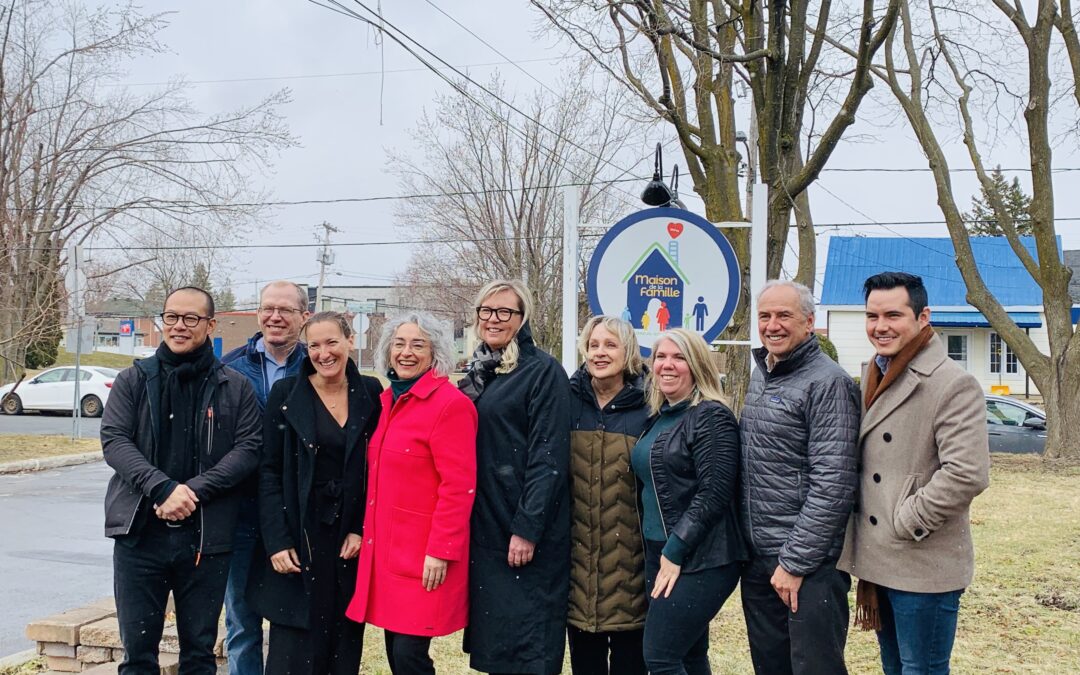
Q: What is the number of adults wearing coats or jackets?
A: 9